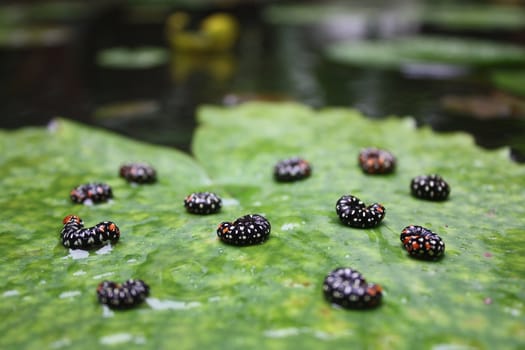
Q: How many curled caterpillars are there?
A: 12